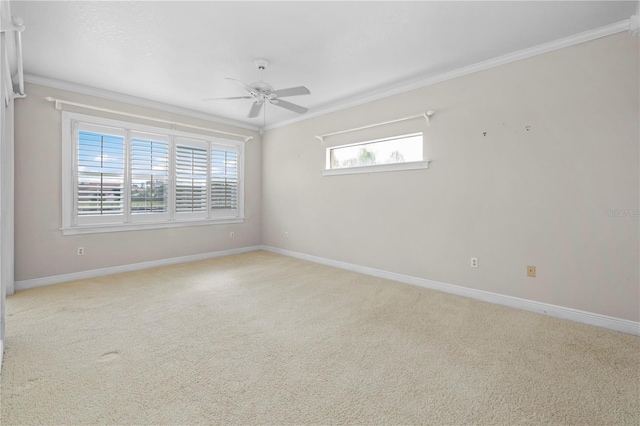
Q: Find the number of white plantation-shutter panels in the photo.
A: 4